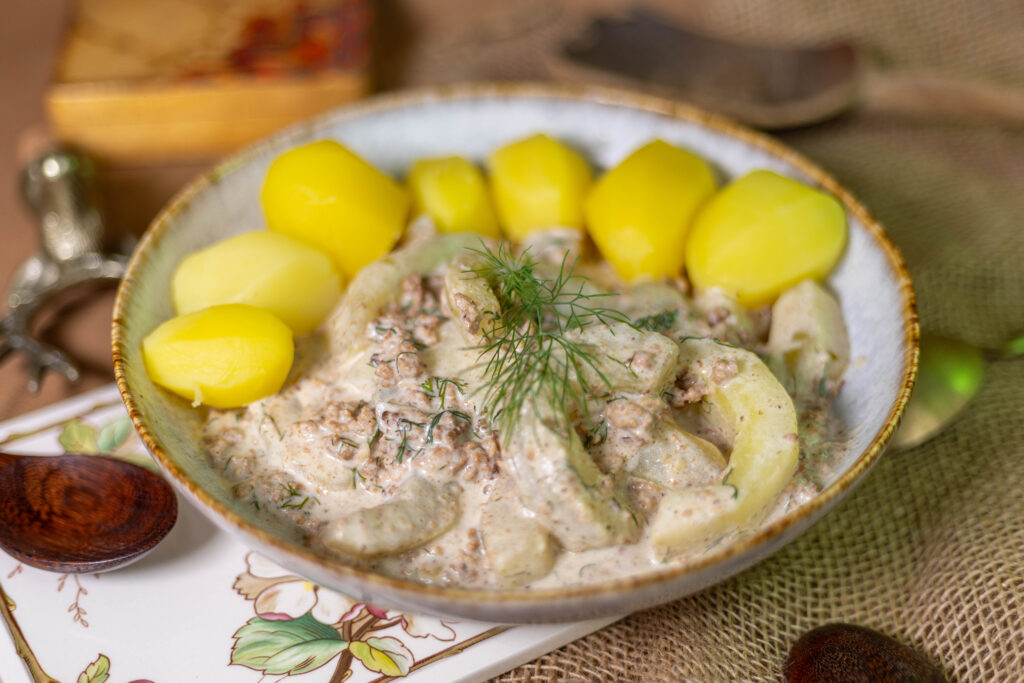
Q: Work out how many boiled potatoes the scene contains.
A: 7